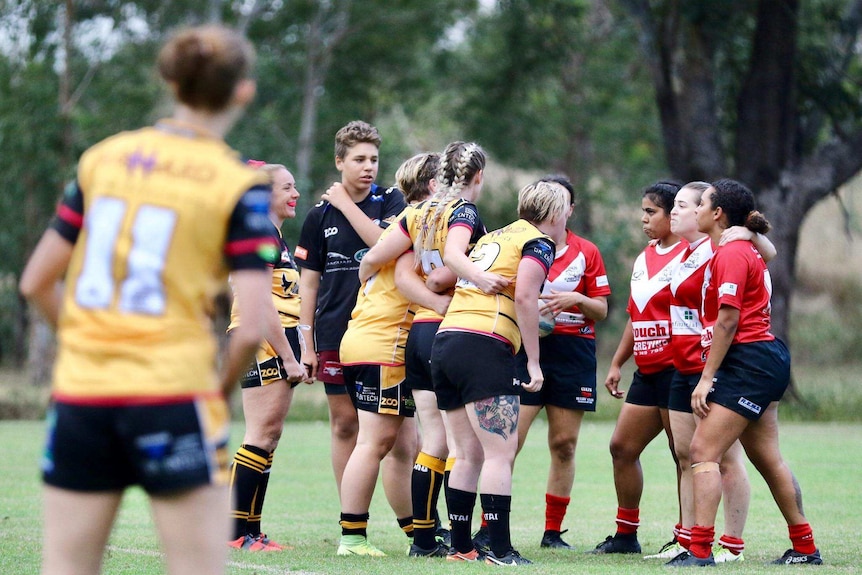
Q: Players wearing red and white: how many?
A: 4